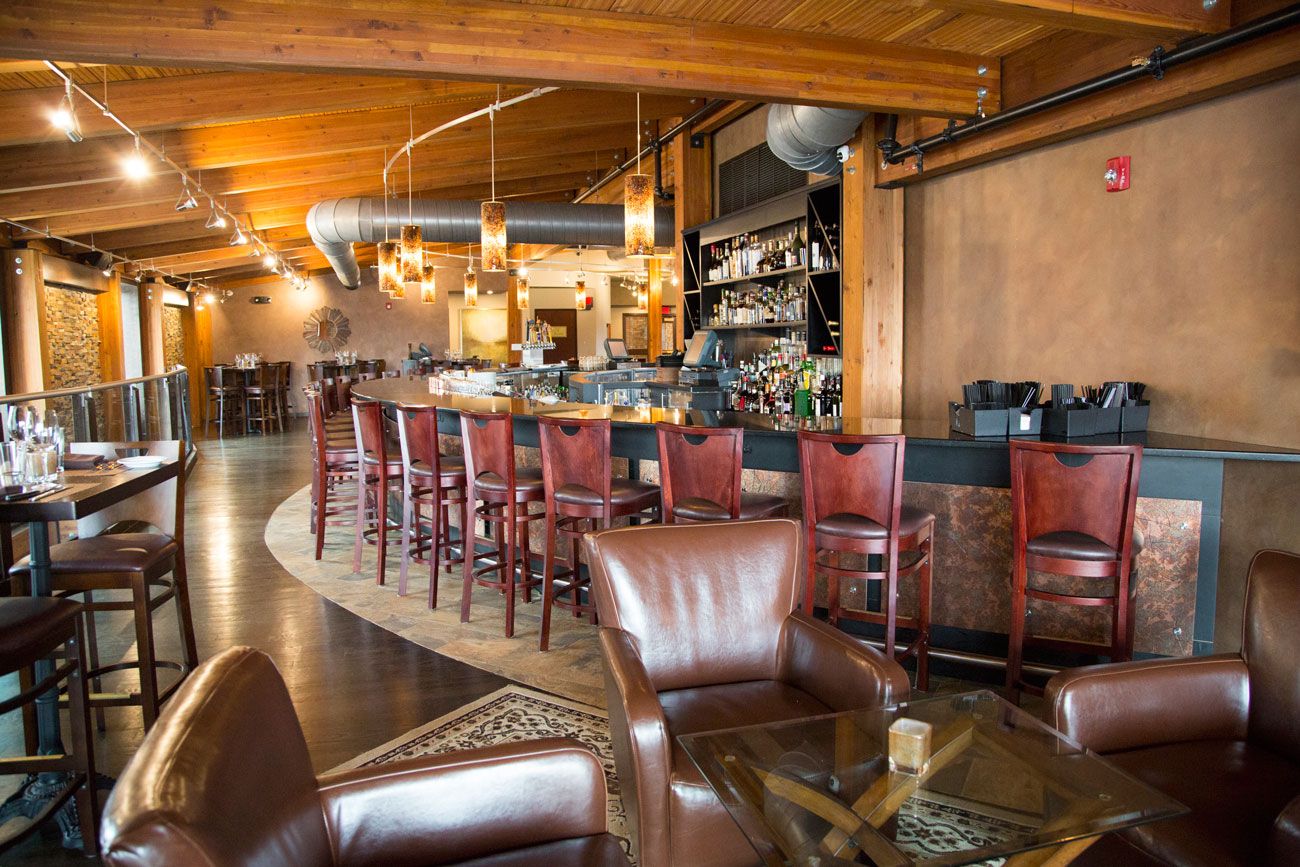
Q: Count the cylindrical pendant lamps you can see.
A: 10